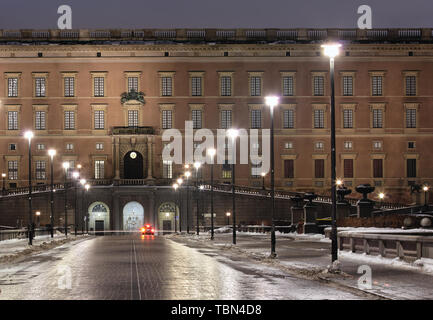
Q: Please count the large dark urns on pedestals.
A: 4